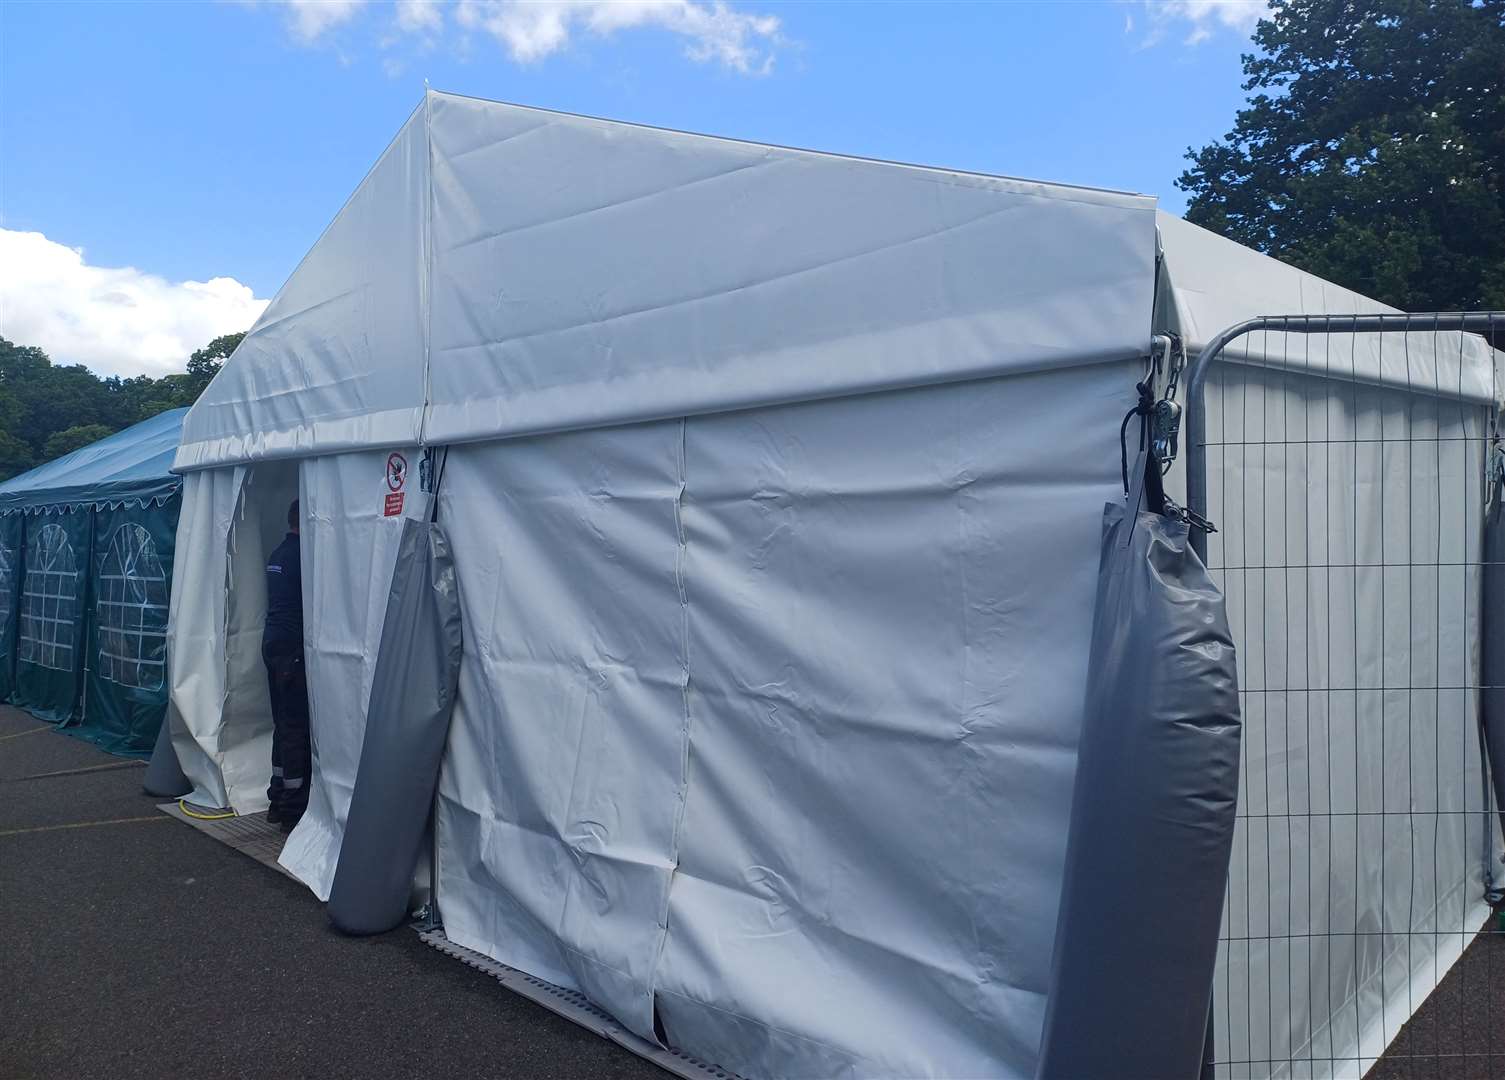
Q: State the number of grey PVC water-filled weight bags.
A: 4